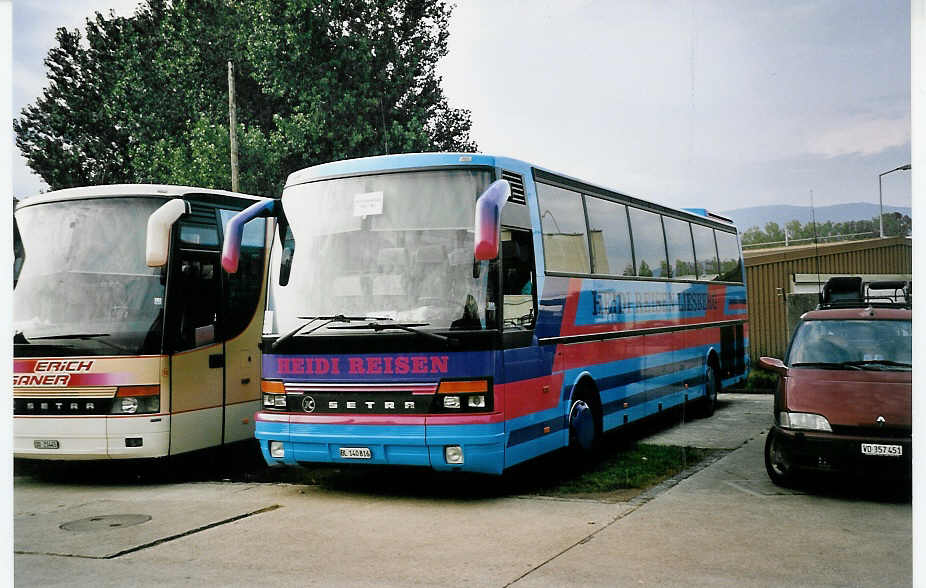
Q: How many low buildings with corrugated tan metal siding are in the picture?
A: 1